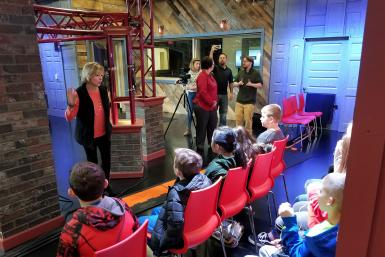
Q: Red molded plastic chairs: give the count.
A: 8